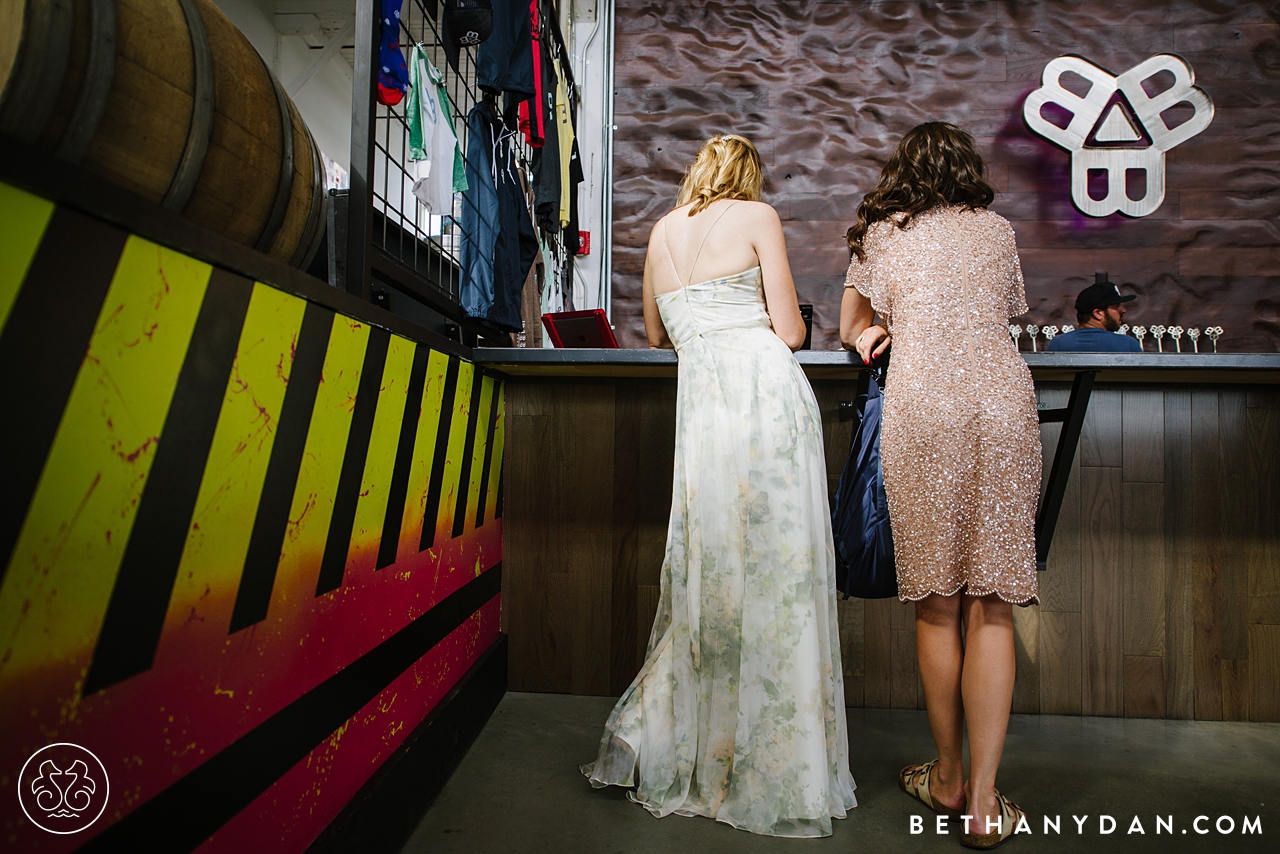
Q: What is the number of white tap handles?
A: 10